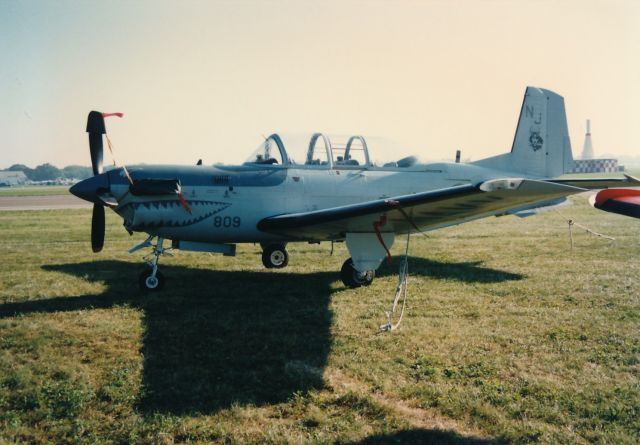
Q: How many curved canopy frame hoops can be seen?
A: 3